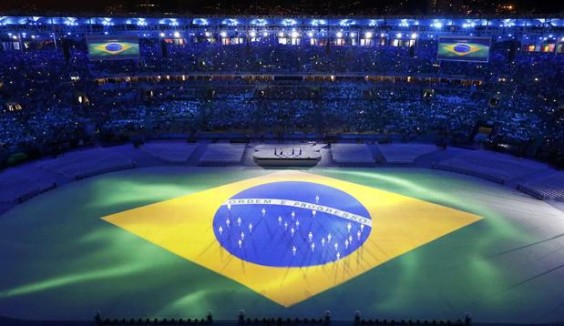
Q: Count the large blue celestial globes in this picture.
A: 1